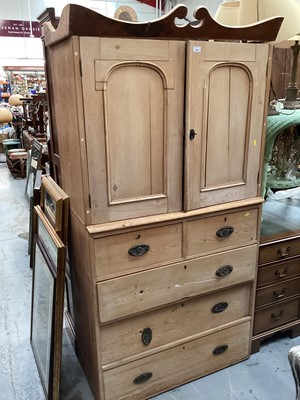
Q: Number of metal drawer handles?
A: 11